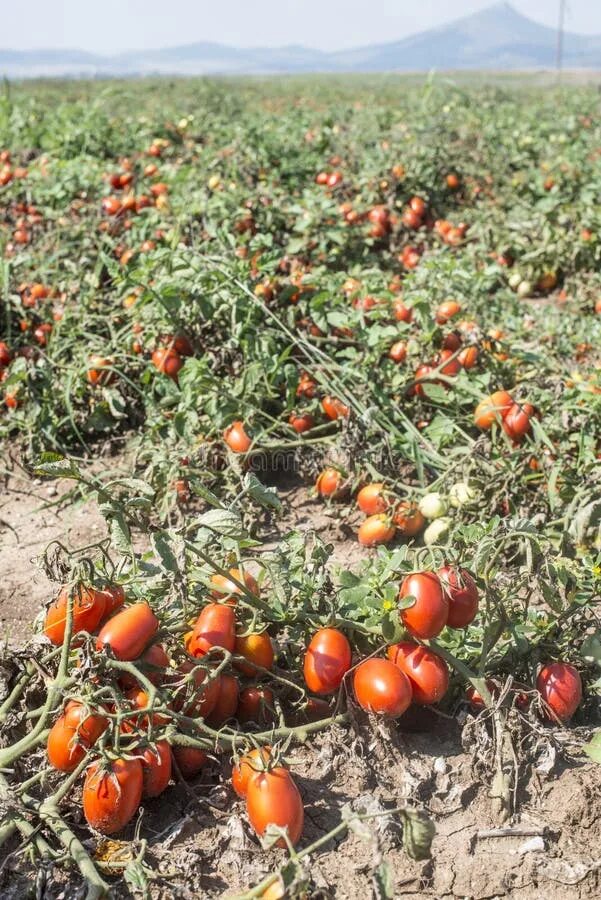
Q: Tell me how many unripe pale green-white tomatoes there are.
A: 5